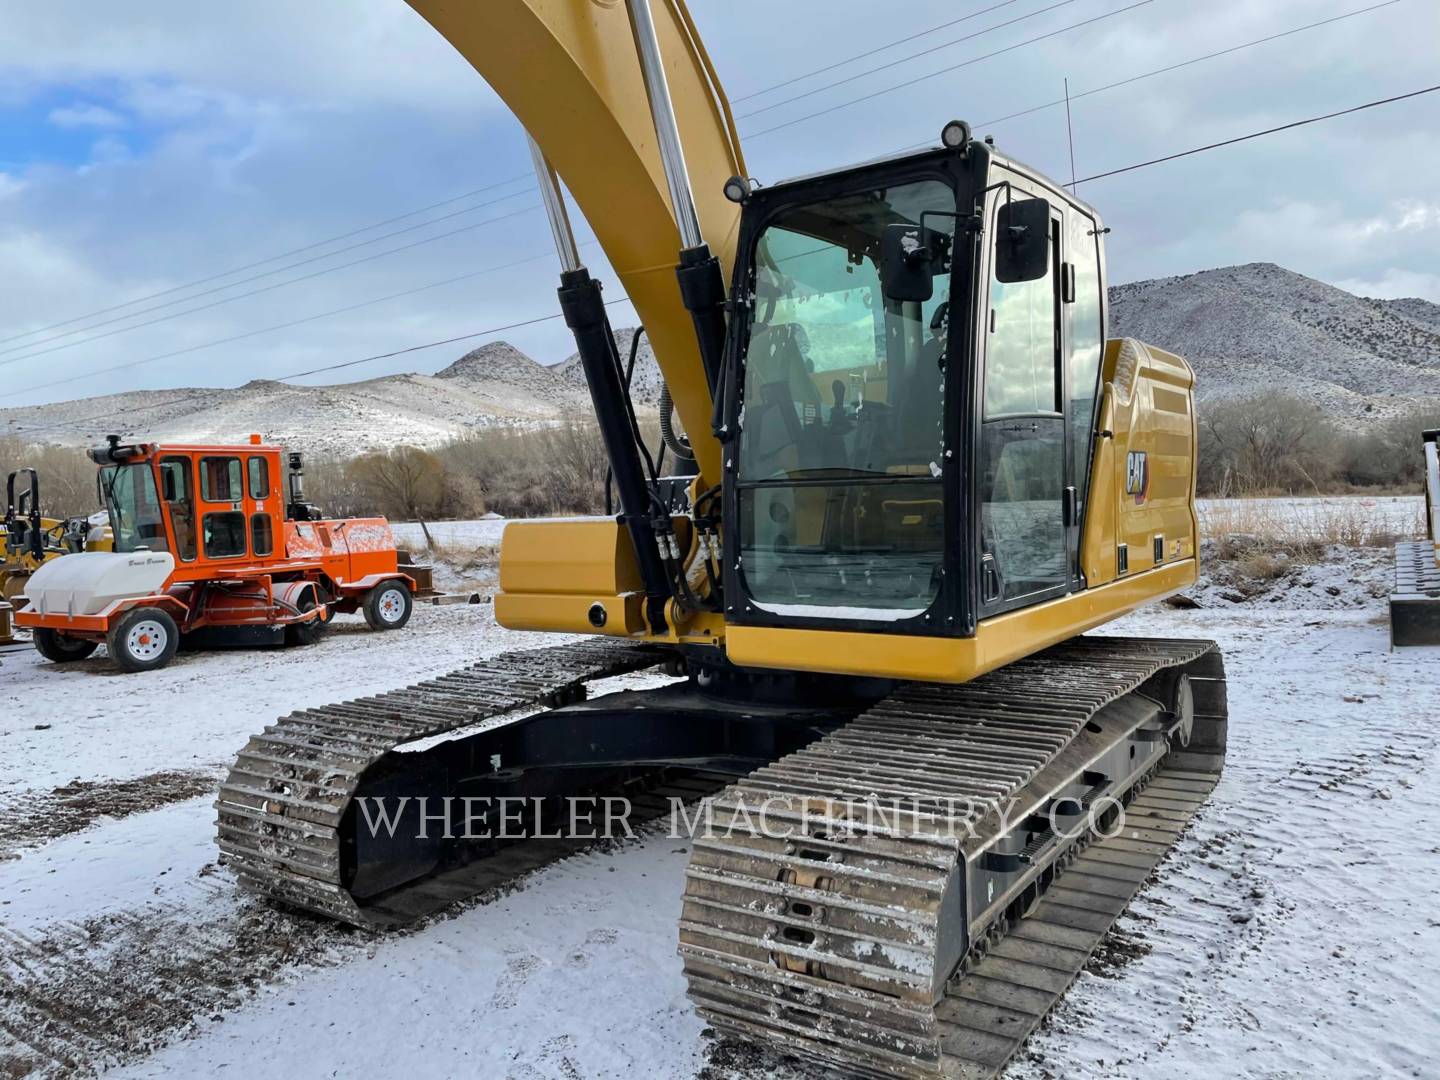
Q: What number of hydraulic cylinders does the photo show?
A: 2